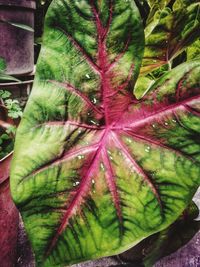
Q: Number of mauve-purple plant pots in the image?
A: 1